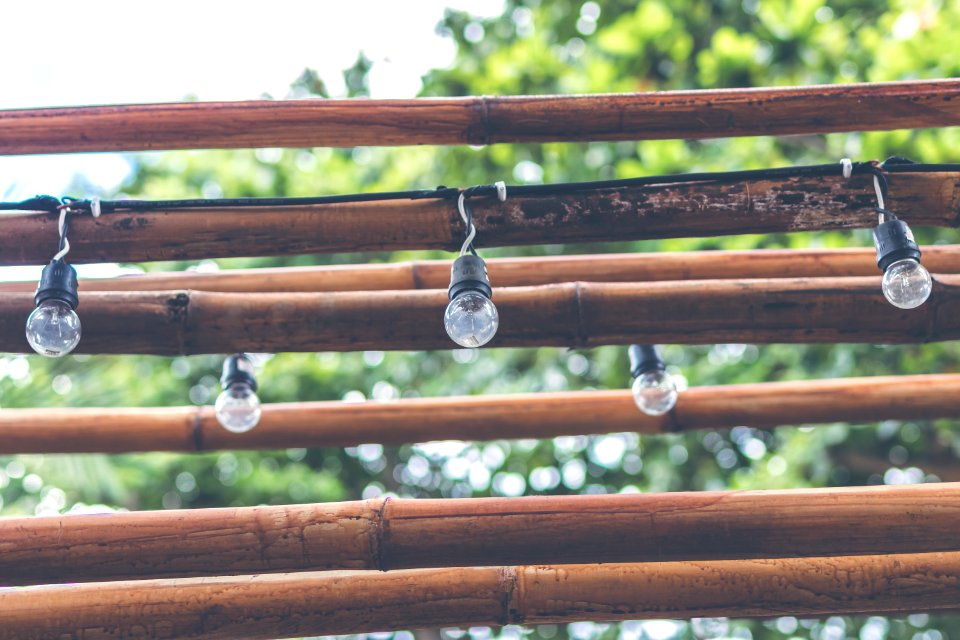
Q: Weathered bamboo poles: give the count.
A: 7